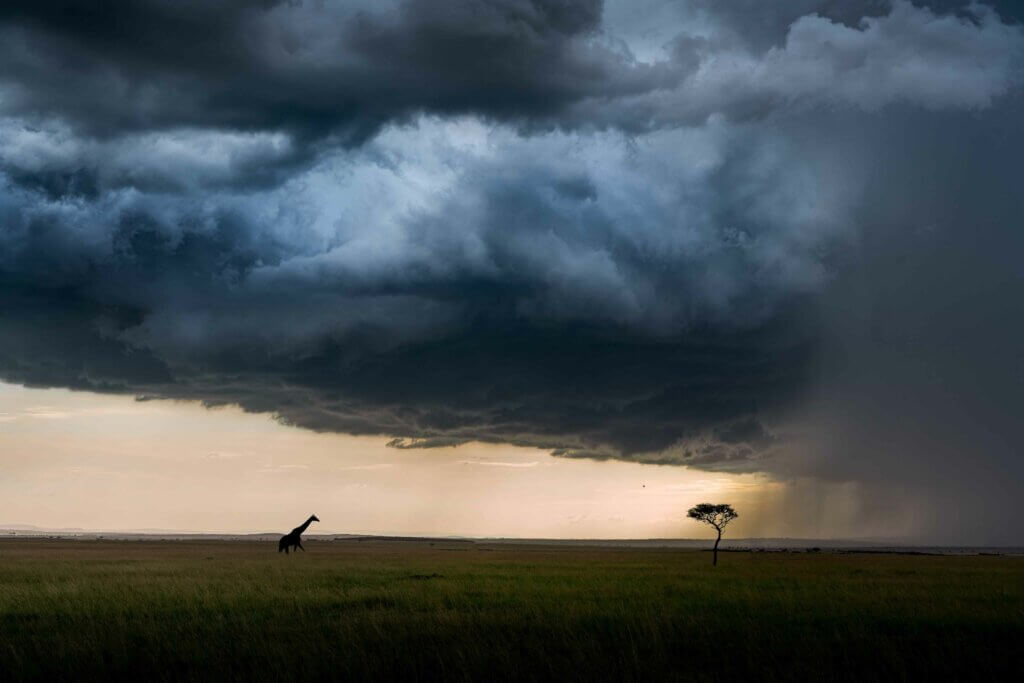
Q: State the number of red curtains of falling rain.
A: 0